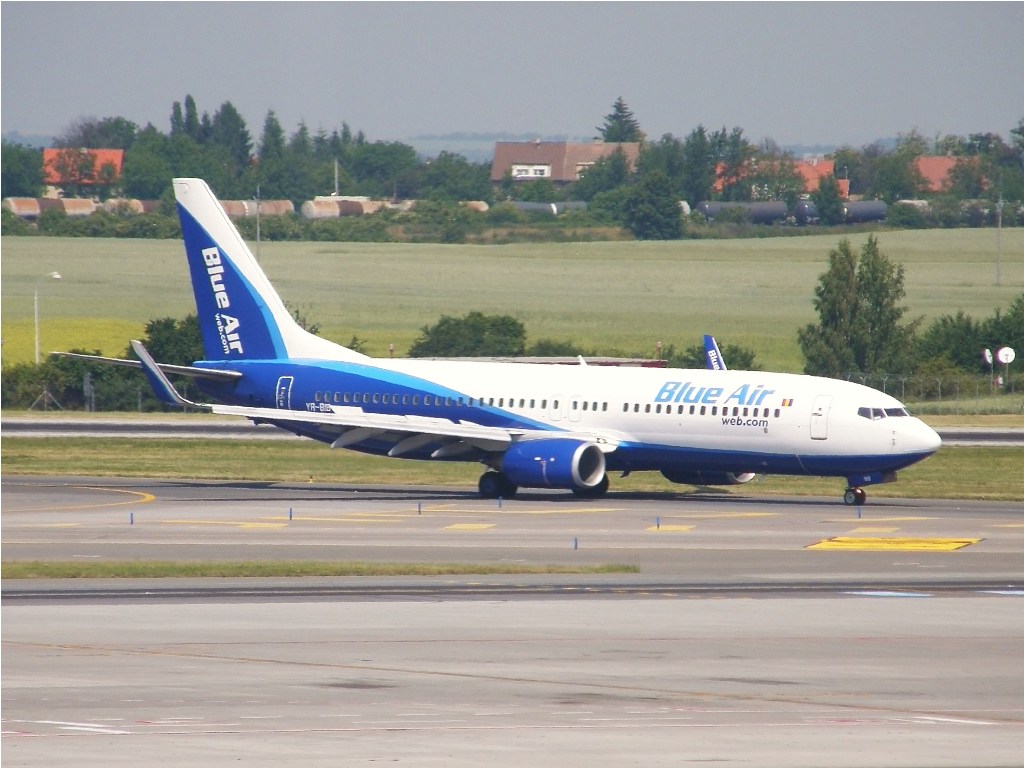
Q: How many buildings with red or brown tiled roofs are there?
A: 4